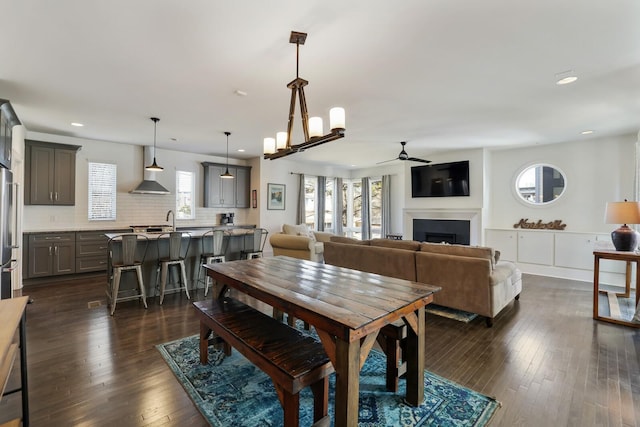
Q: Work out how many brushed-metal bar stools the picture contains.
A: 4